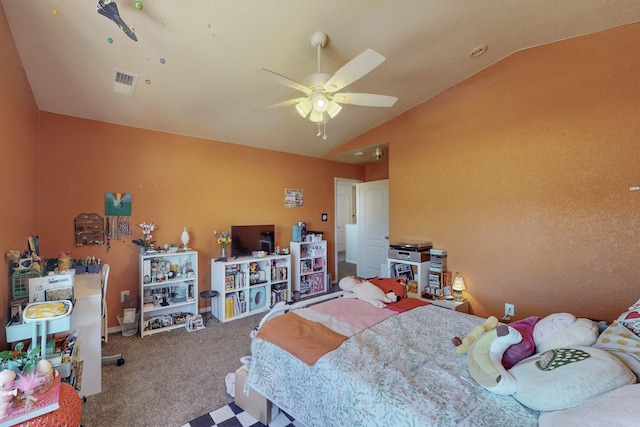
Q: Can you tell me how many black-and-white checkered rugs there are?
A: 1